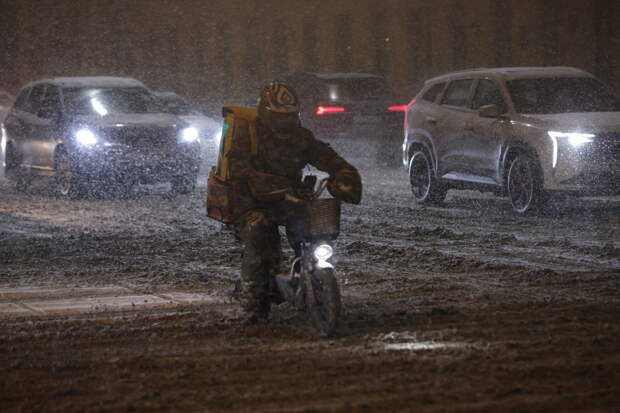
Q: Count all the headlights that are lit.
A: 4